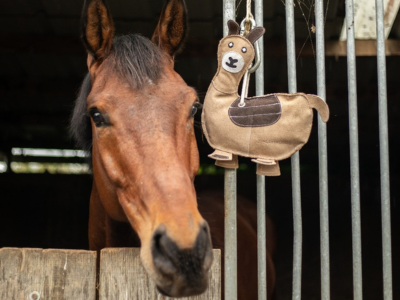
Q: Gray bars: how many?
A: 6